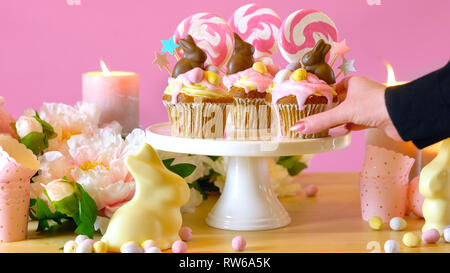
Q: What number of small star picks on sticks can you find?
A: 4